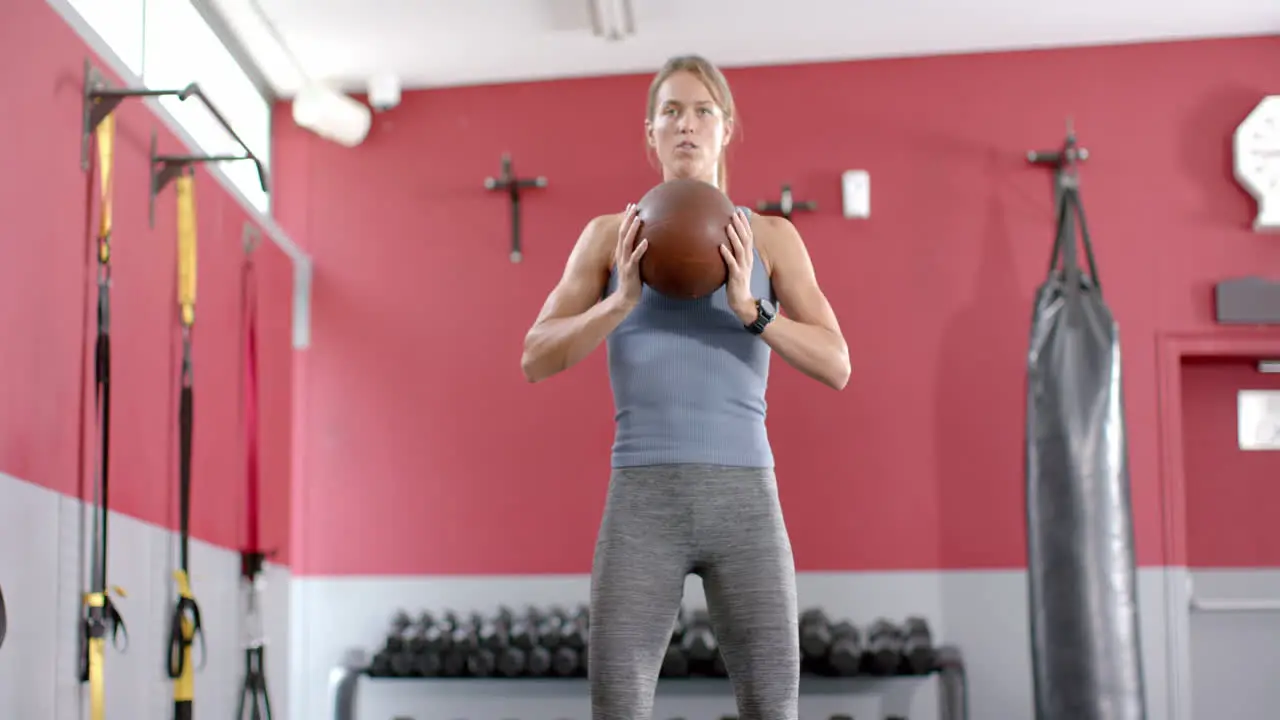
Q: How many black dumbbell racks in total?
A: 1